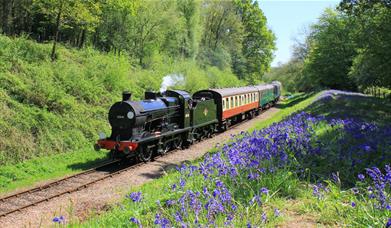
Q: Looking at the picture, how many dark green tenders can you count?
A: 1